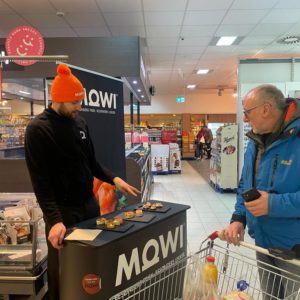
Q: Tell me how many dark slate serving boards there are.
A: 3